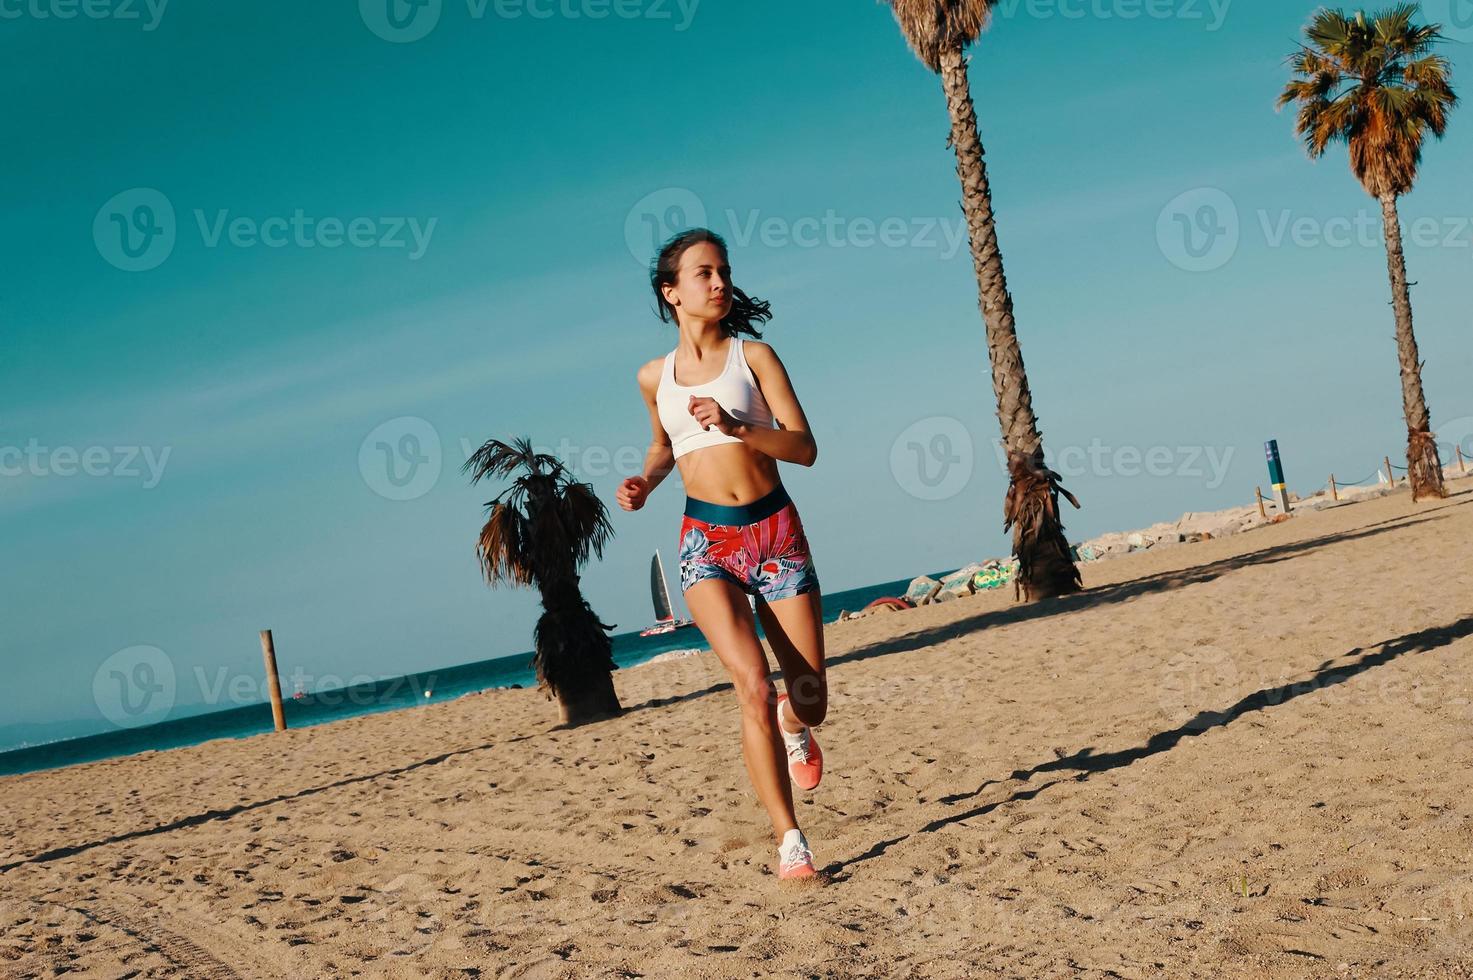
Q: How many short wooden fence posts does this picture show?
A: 4